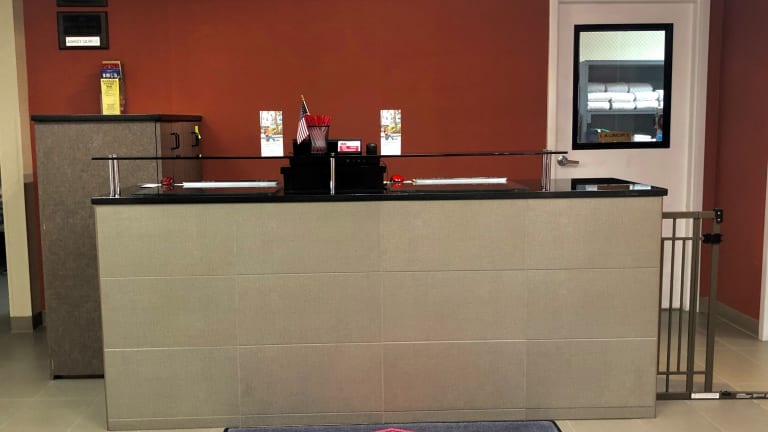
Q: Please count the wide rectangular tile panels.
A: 12